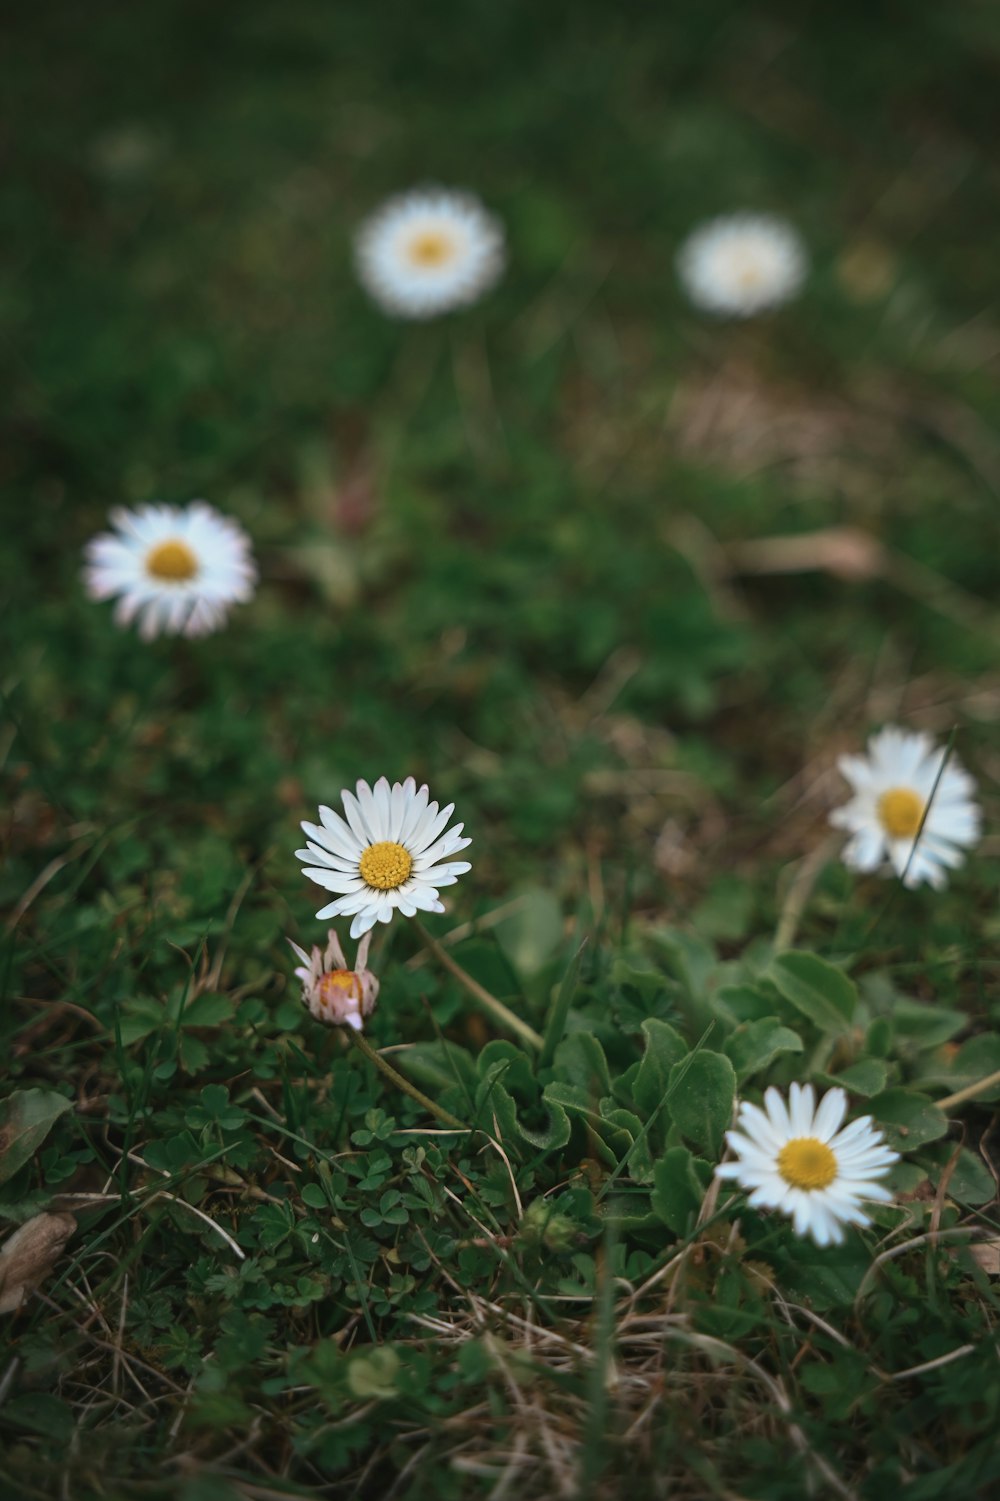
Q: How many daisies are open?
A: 6